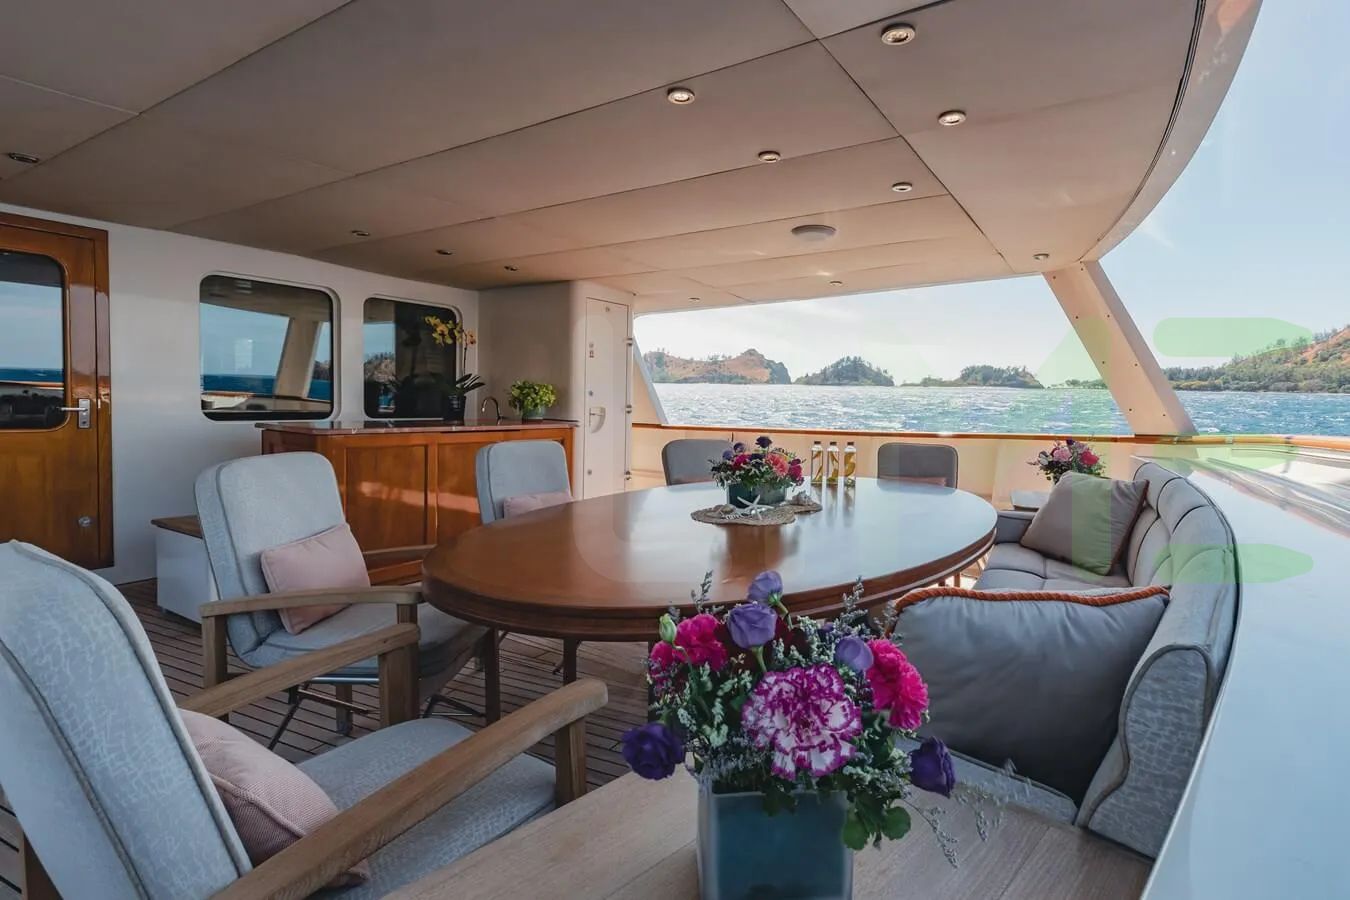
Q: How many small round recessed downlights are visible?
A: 12